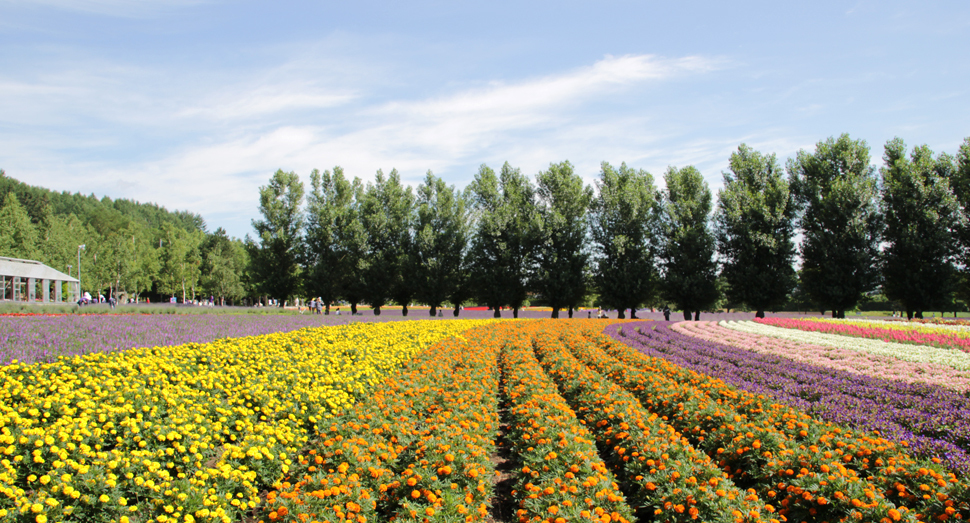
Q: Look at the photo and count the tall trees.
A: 12